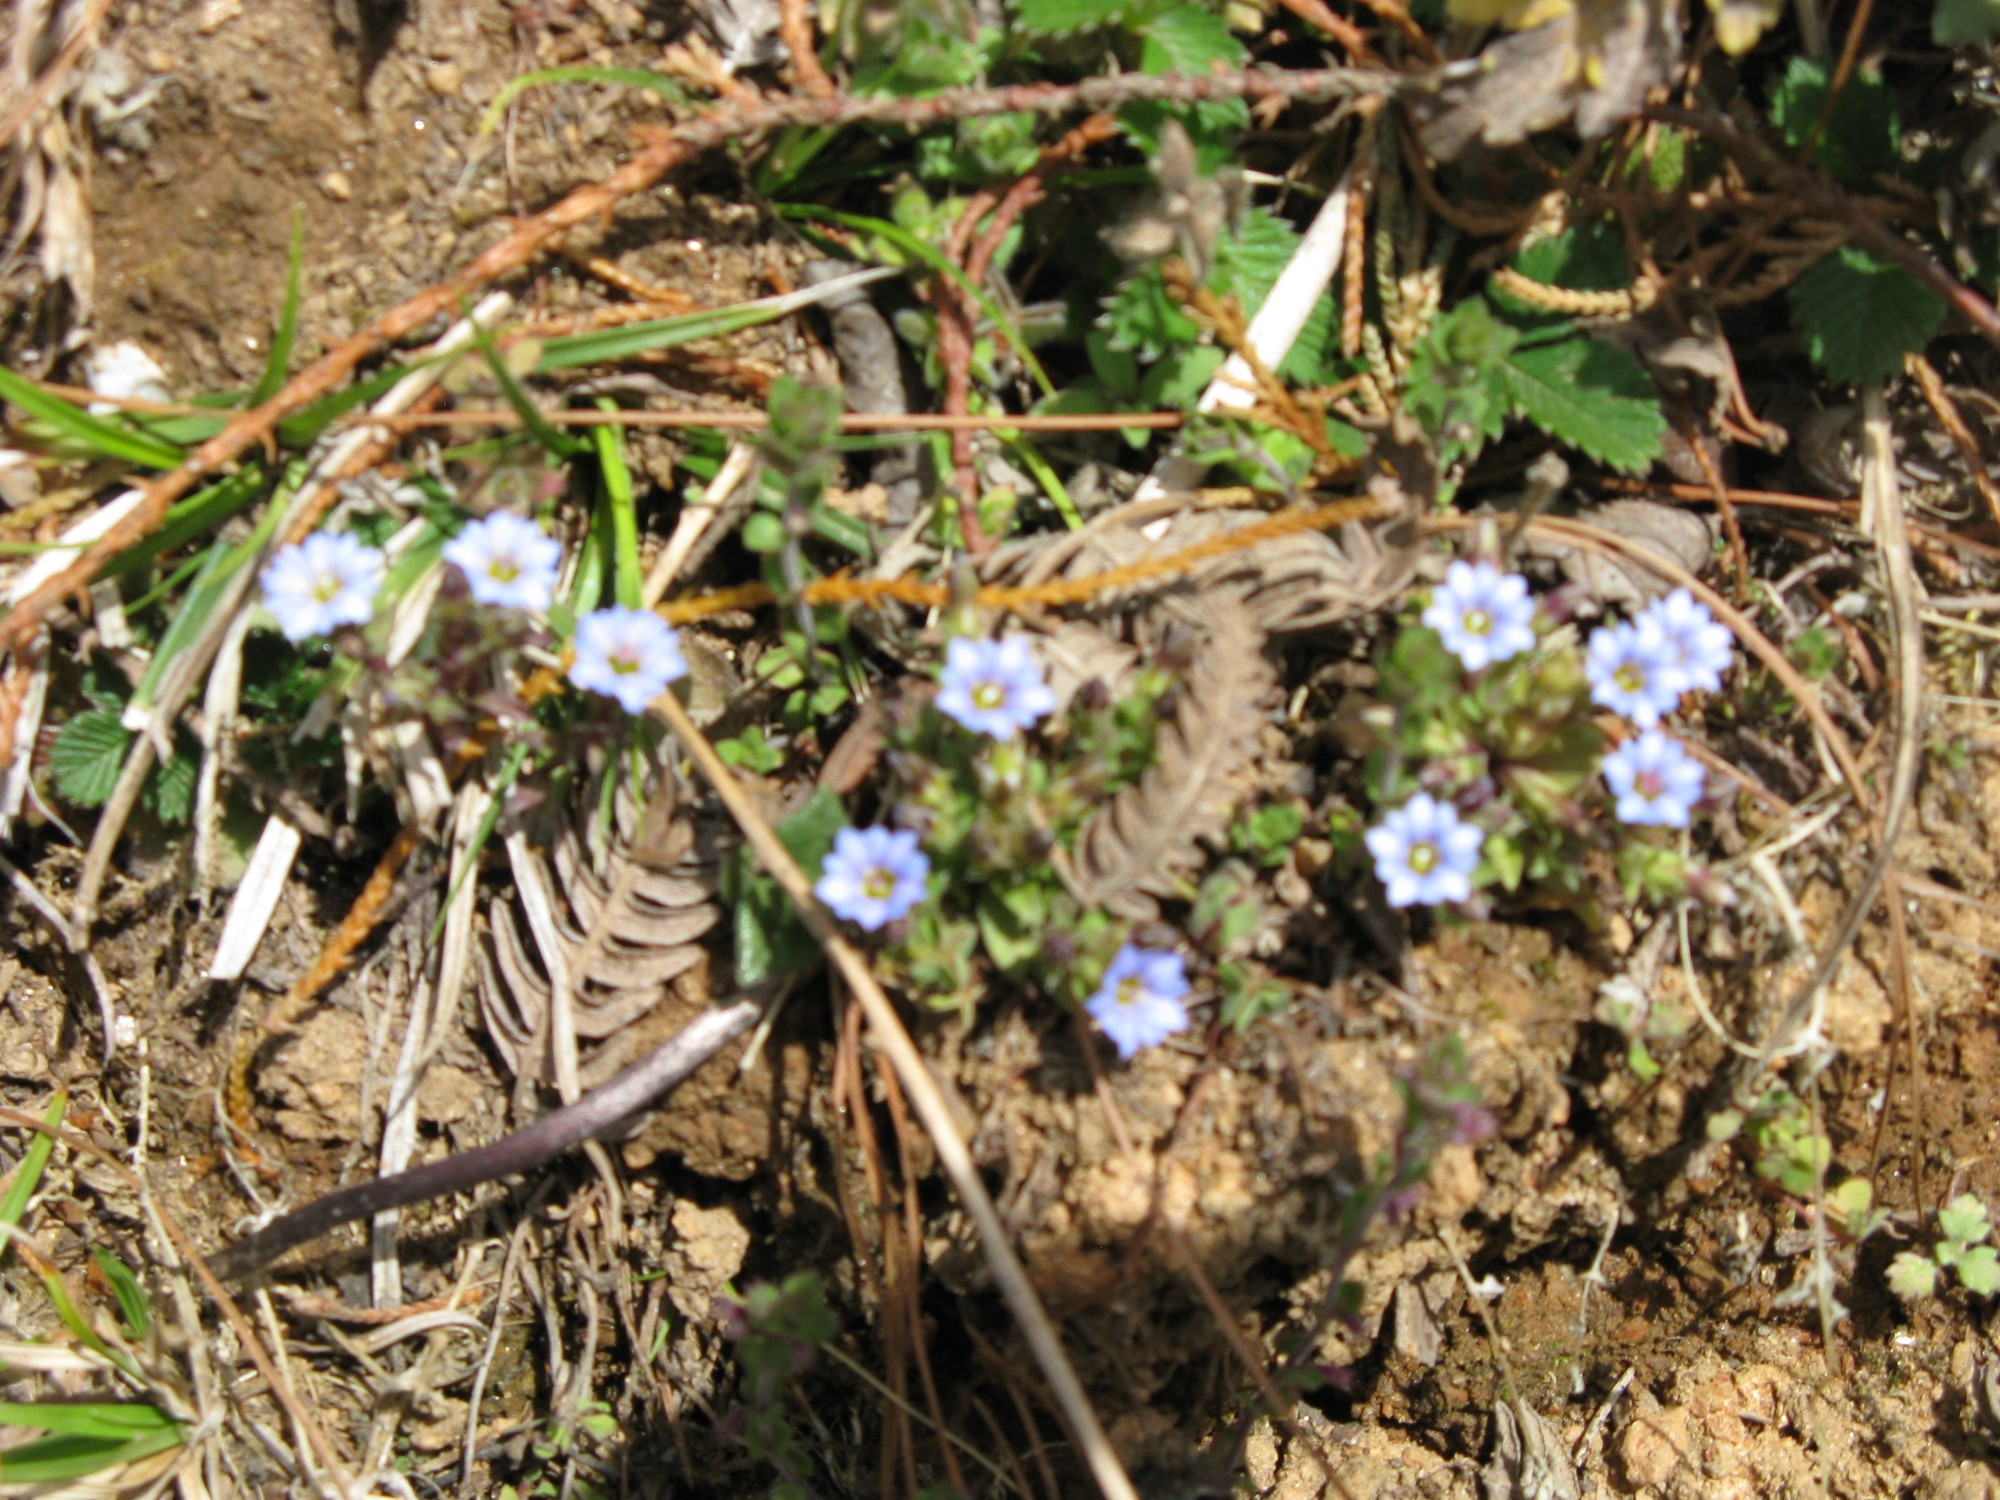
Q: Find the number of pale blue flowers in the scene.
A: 11